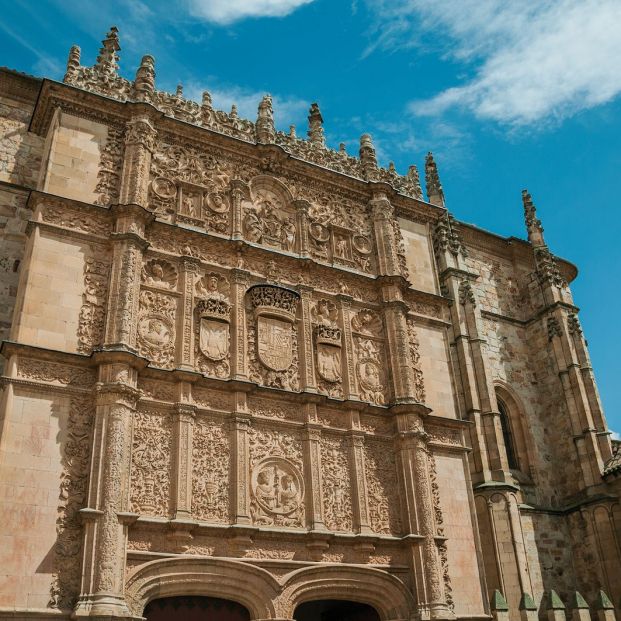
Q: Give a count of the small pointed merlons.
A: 5